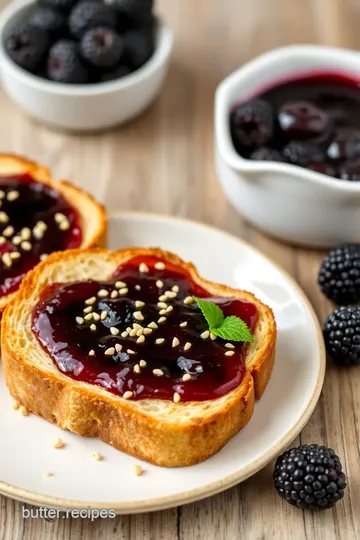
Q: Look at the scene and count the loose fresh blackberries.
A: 3